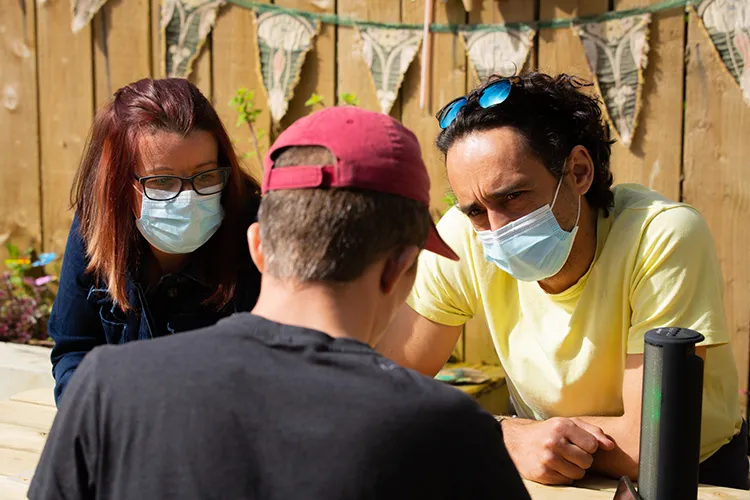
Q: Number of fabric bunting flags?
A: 7